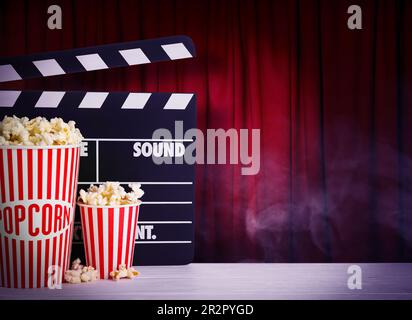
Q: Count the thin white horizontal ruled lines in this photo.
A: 5